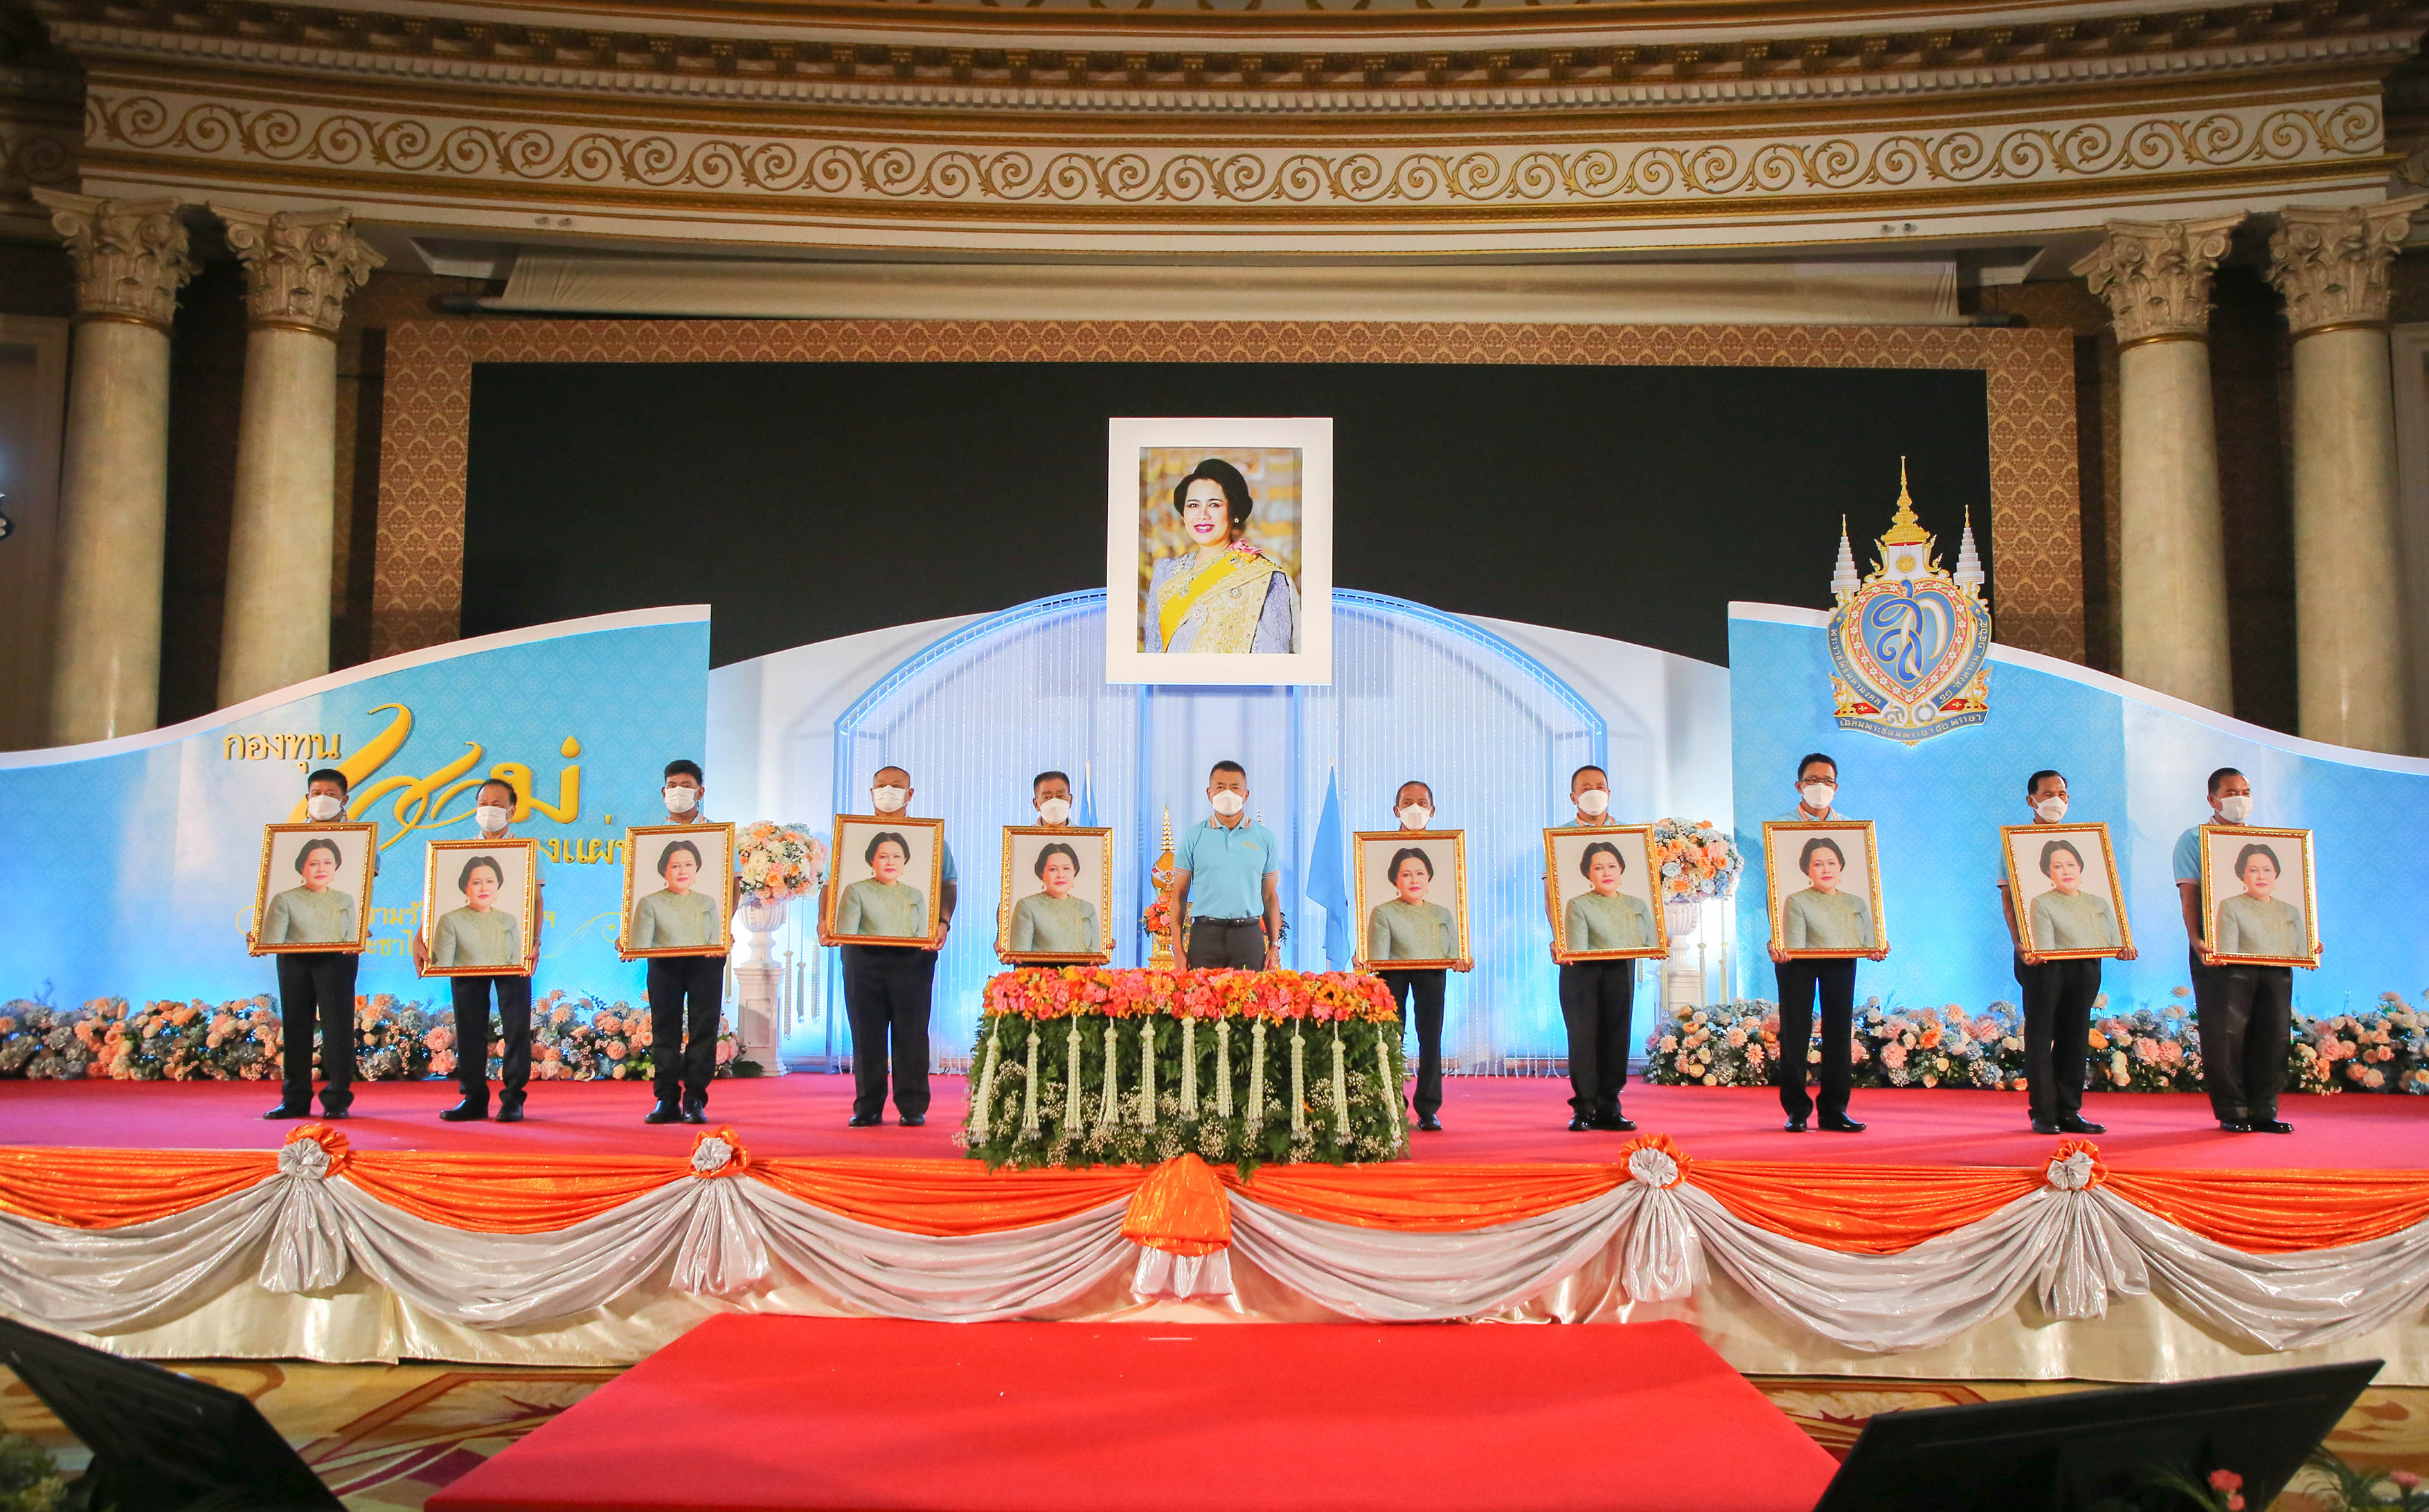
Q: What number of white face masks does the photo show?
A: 11